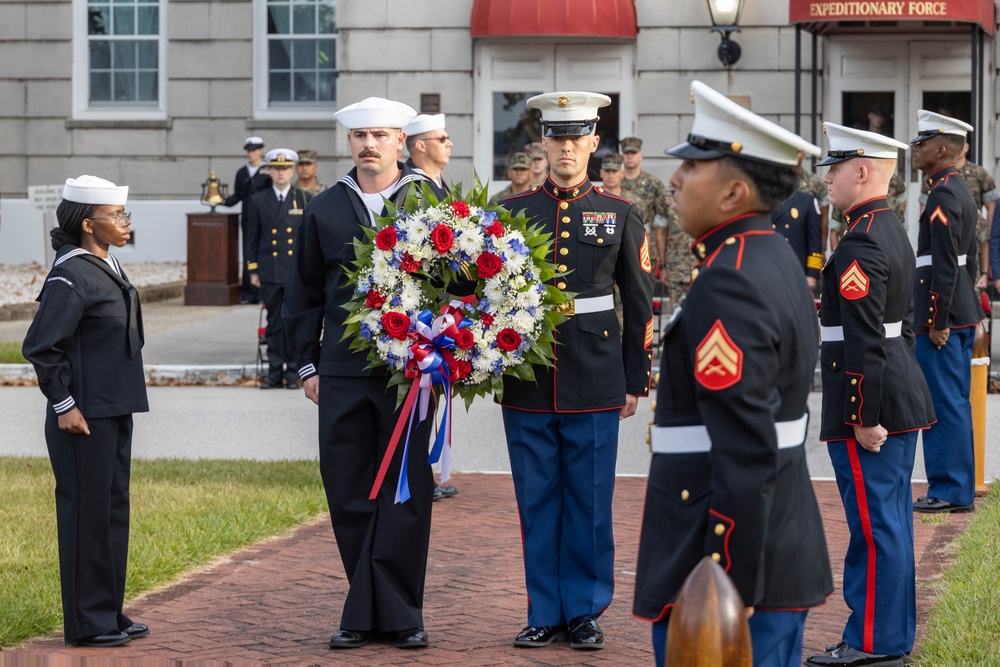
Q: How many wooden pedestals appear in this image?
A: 1